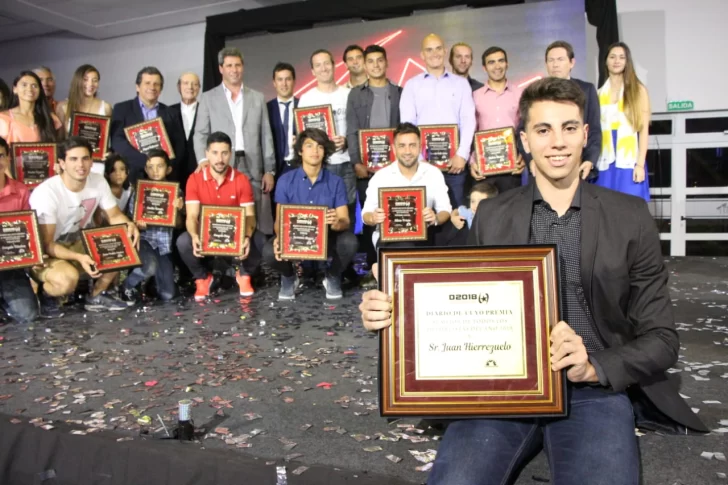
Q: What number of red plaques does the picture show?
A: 13